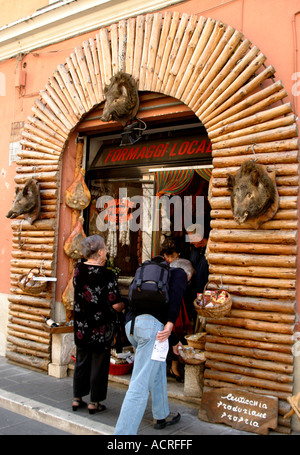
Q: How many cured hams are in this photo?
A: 3